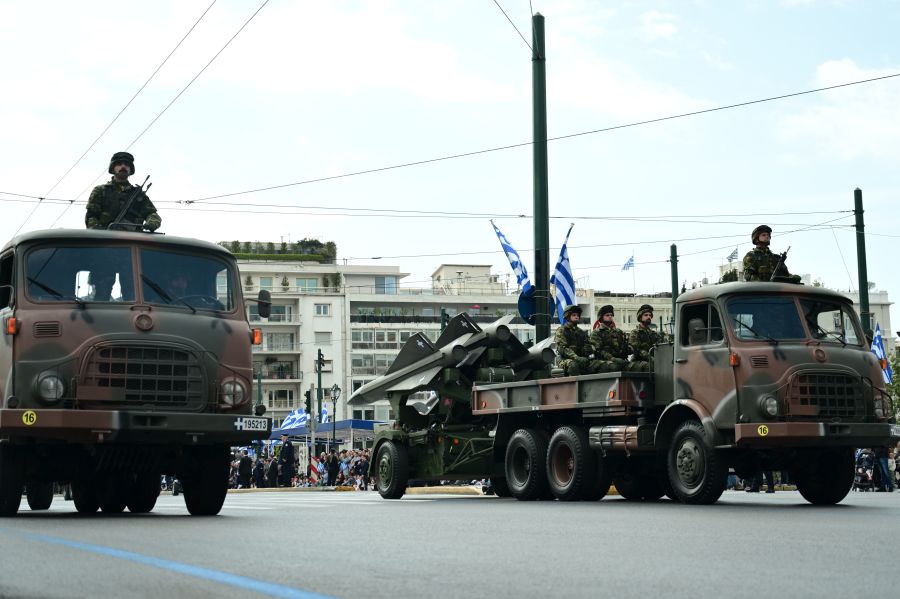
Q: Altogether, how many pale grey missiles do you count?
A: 3